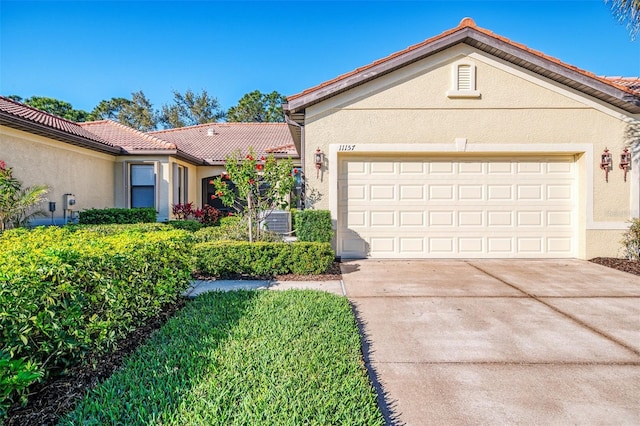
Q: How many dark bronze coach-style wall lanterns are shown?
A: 3